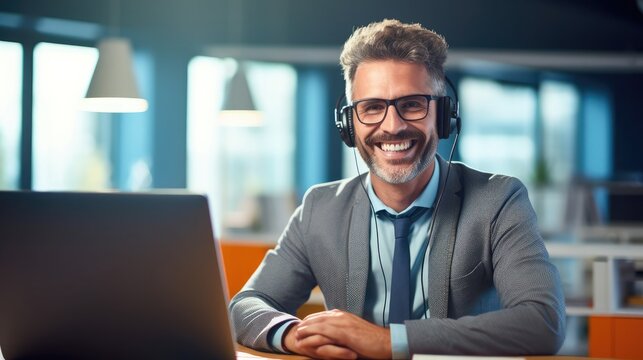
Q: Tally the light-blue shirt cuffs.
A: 2